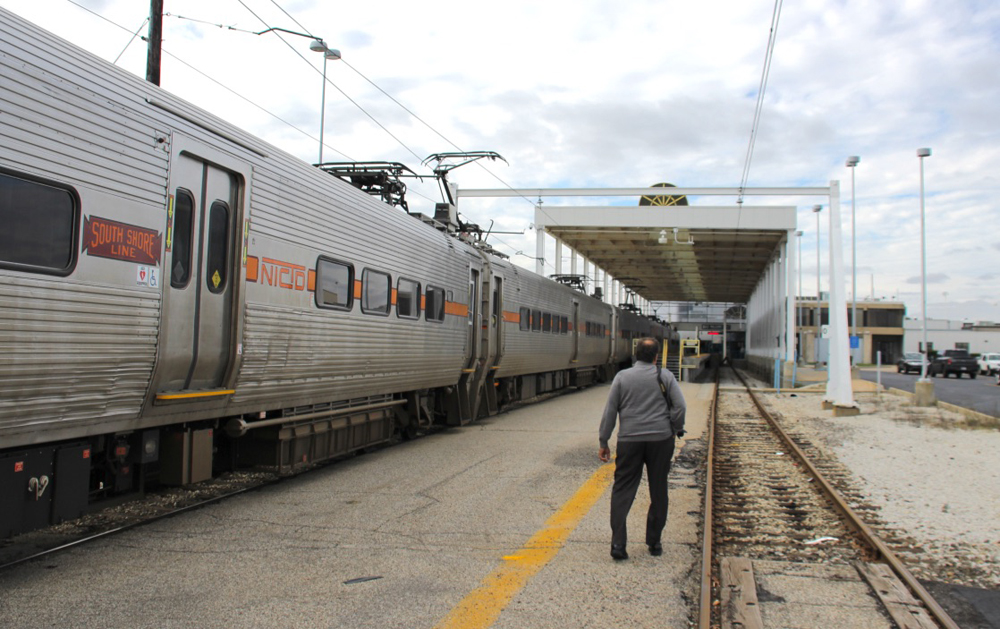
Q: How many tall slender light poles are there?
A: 5